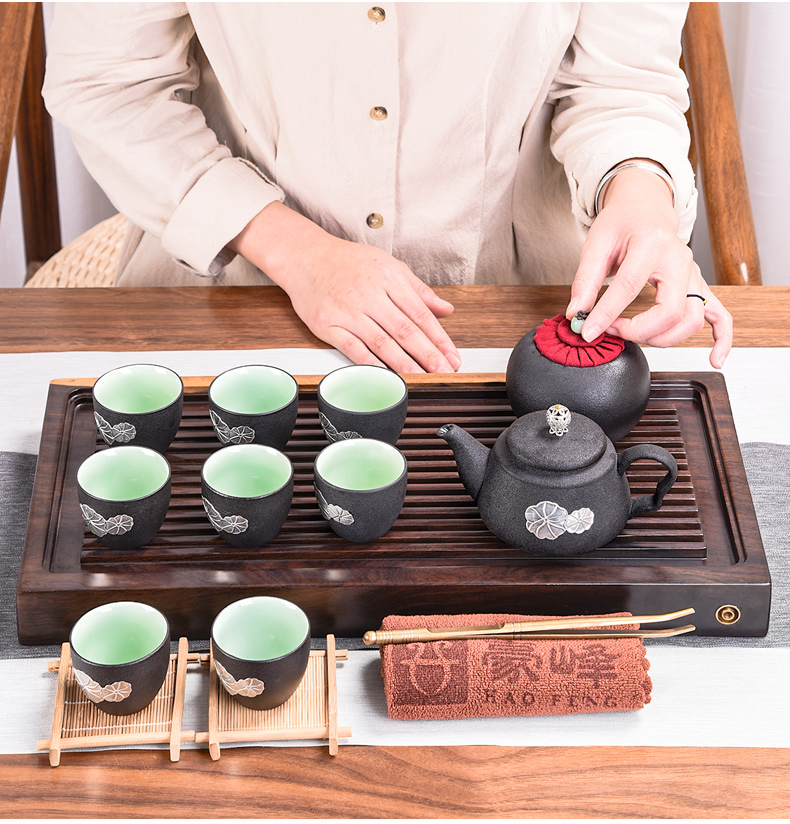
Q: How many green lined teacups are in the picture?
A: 8